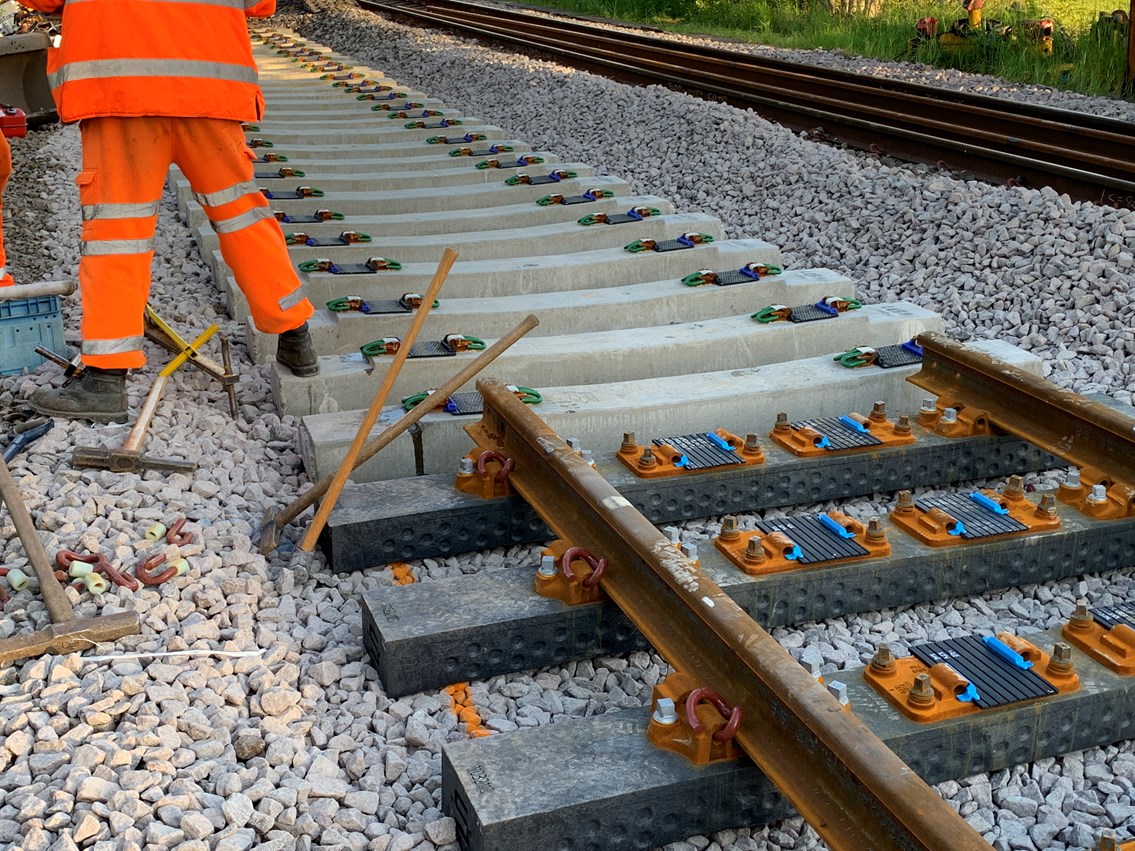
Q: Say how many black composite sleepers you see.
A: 3